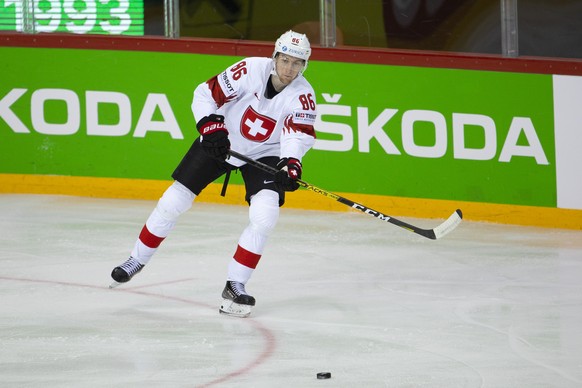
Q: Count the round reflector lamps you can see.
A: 0